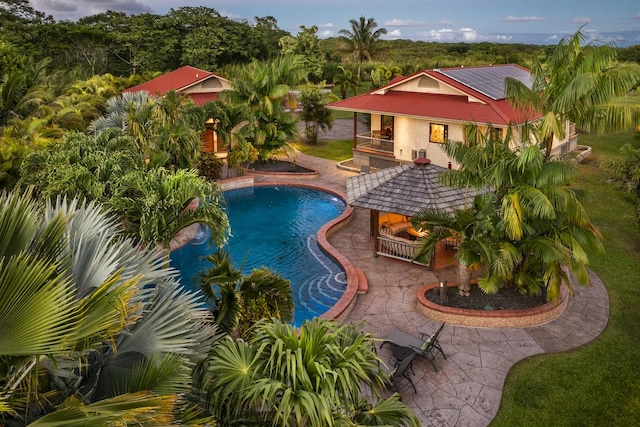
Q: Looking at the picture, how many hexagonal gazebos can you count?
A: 1